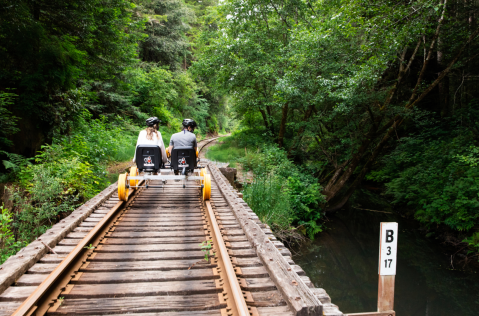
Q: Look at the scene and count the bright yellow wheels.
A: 4